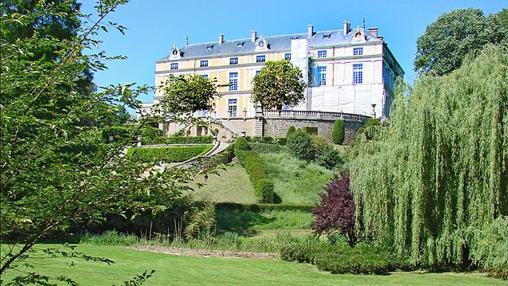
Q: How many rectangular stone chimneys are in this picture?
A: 5